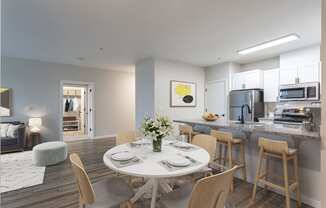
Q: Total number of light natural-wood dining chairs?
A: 4